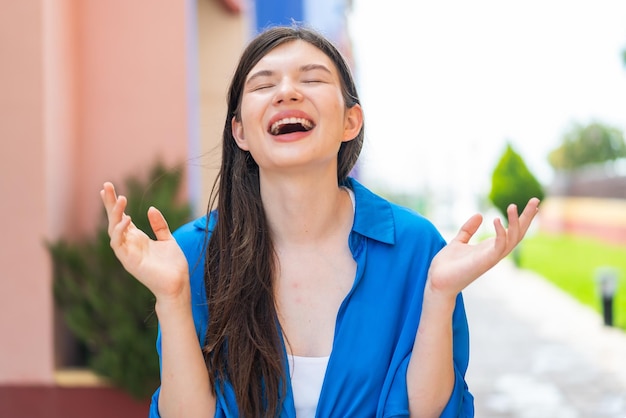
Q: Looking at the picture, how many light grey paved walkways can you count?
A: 1